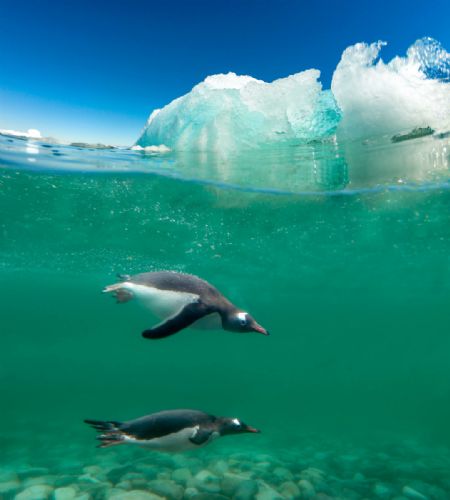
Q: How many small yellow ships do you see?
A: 0